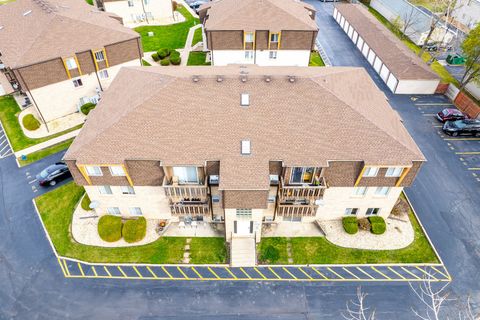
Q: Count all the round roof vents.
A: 5